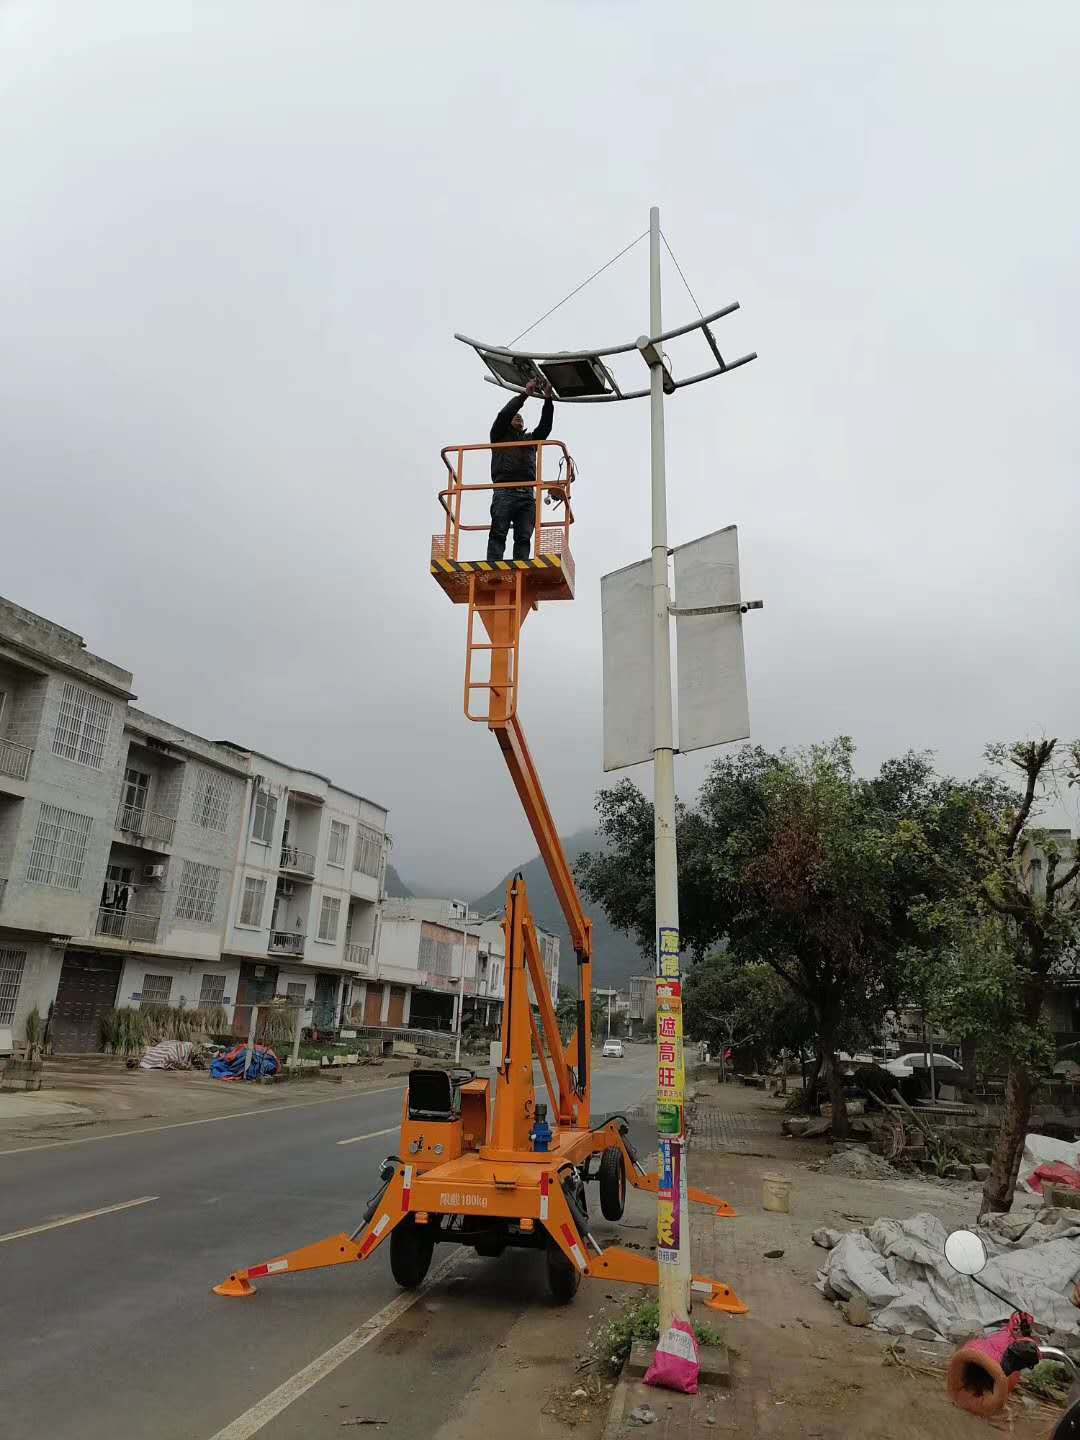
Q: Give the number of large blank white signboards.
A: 2